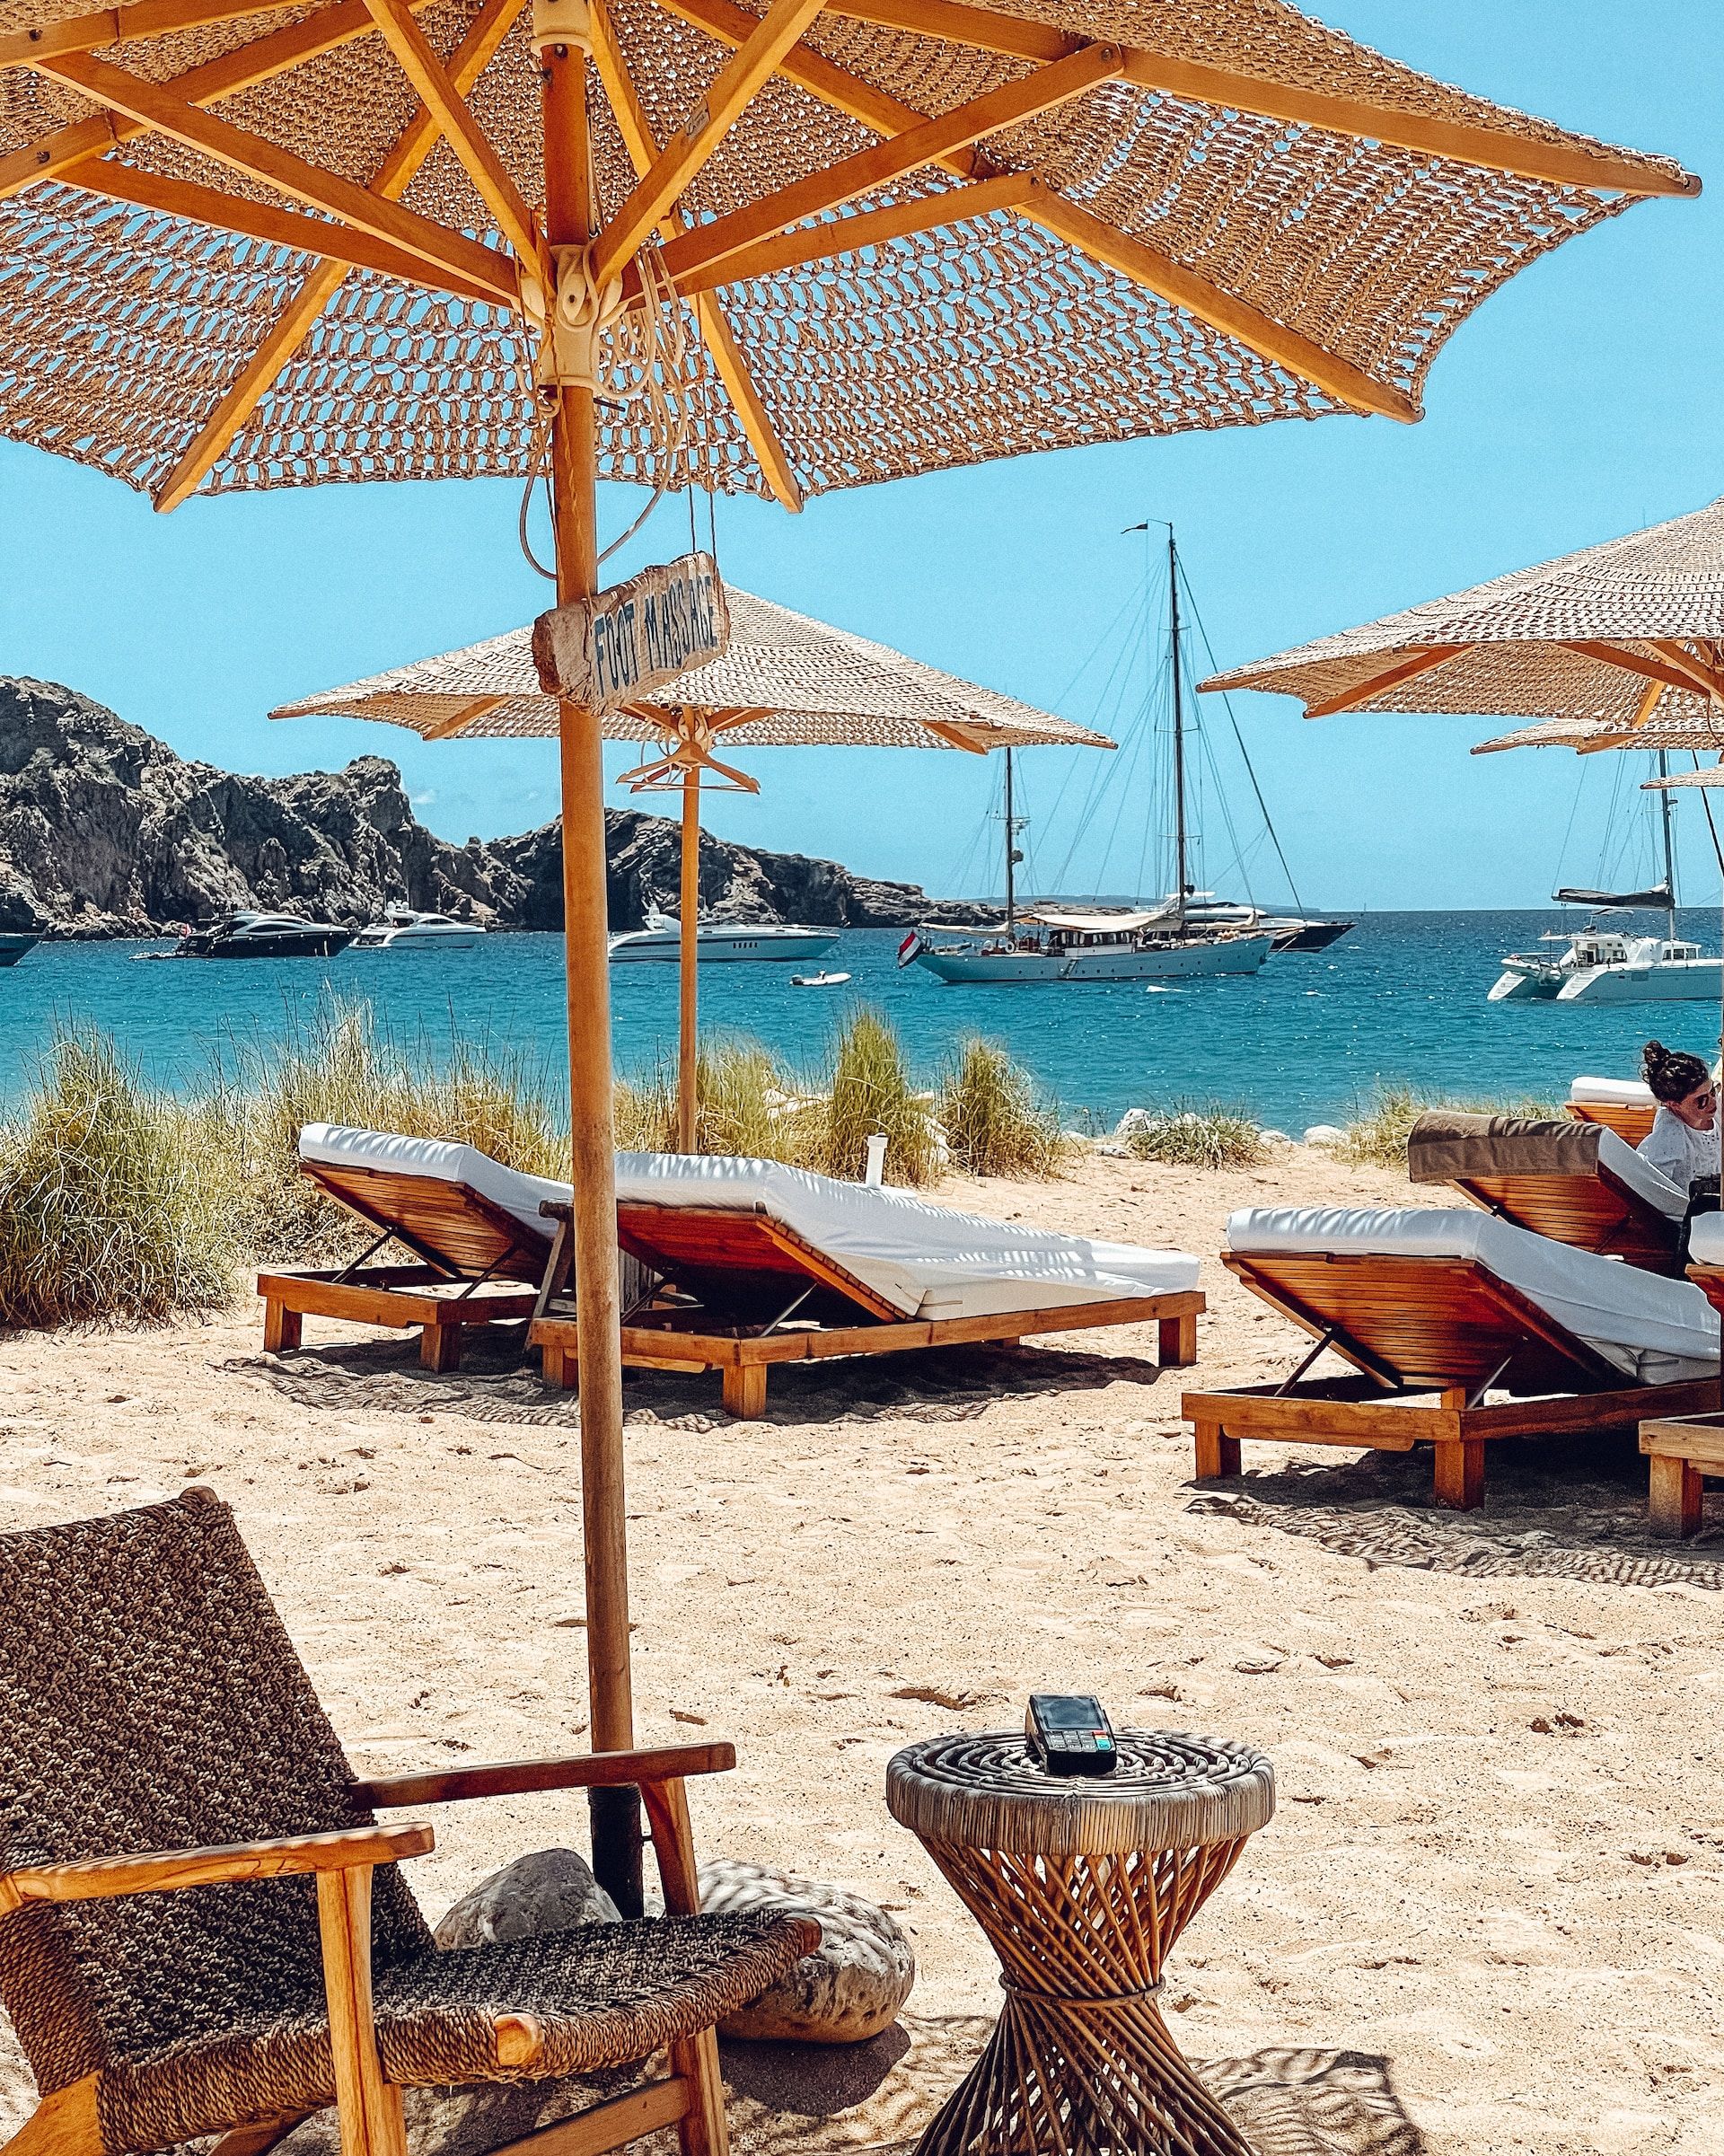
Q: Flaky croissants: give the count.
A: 0